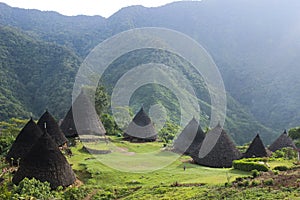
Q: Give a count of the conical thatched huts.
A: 9